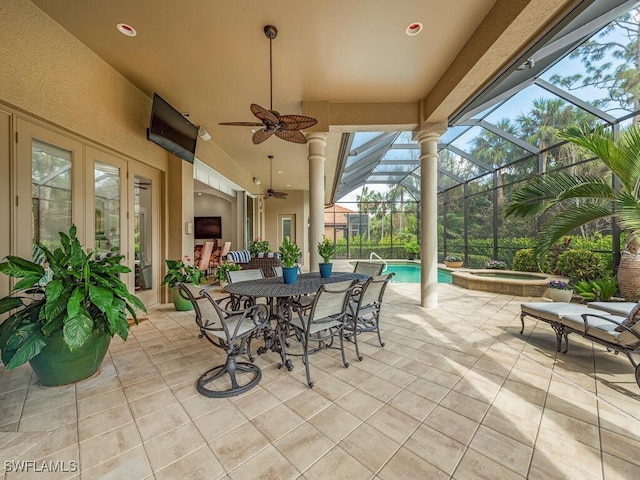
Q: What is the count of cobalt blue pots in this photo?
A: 2